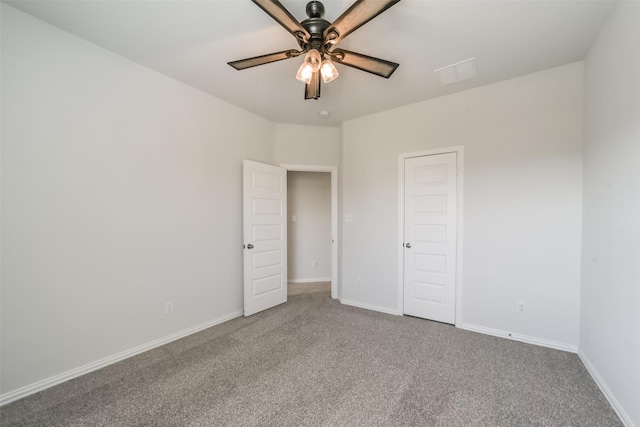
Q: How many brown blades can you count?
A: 5